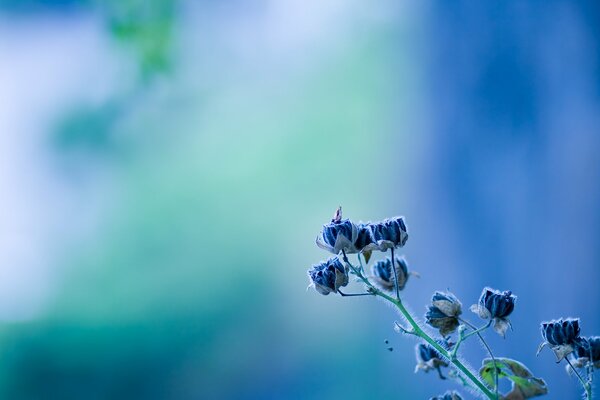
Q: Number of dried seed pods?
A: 11